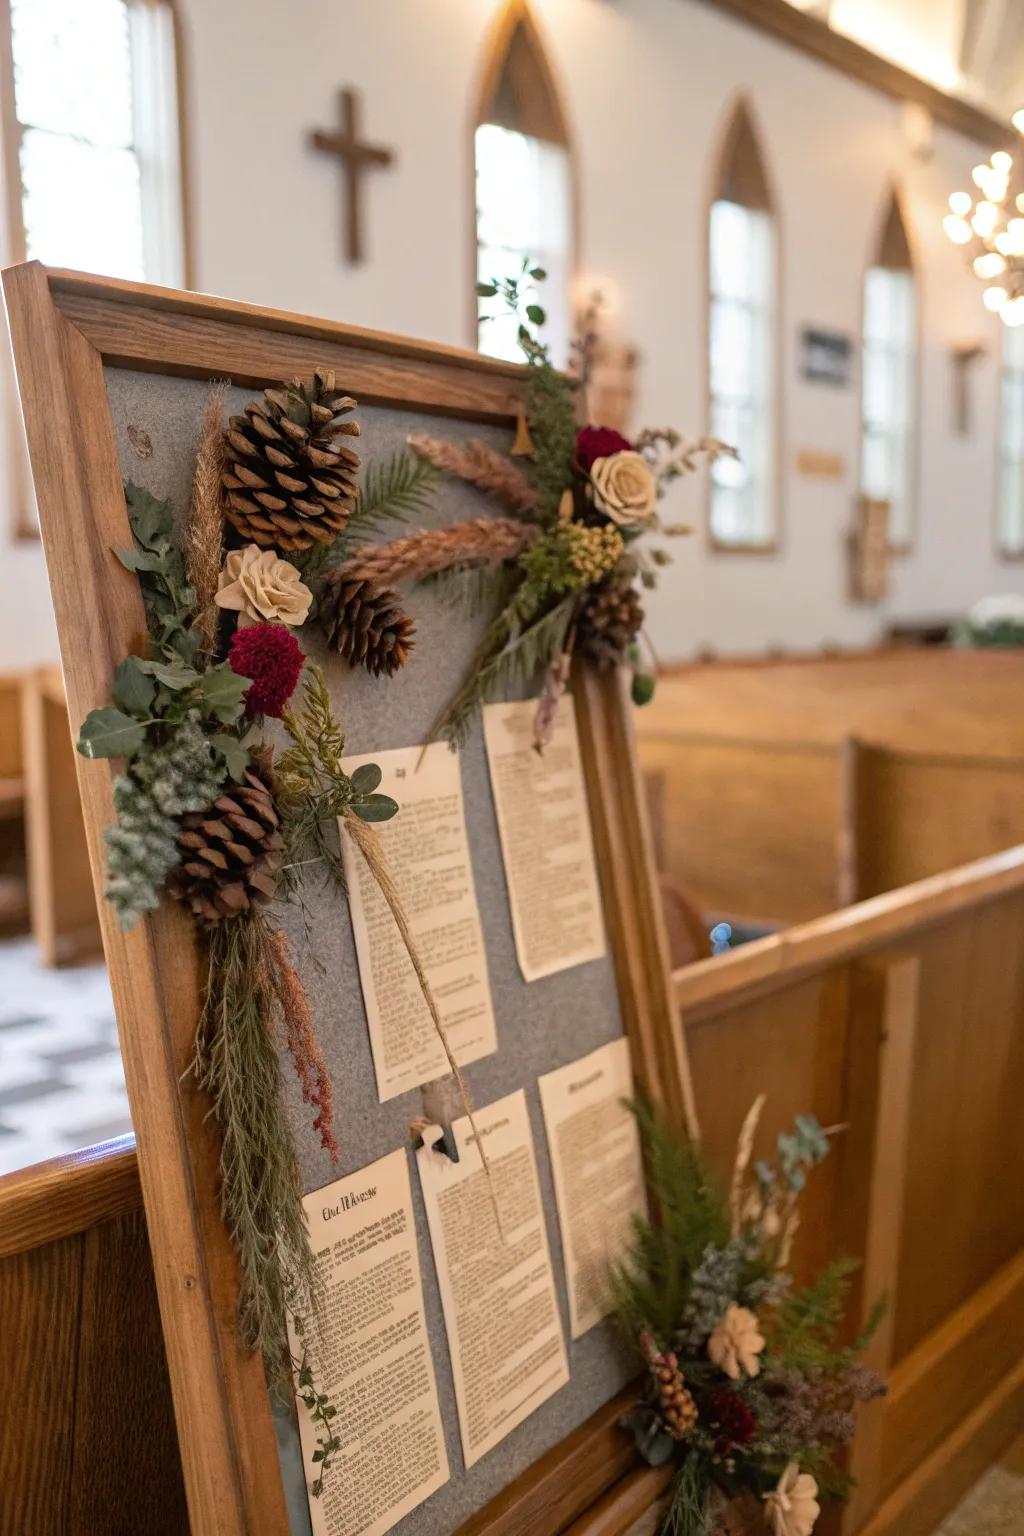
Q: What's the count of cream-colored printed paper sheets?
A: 5